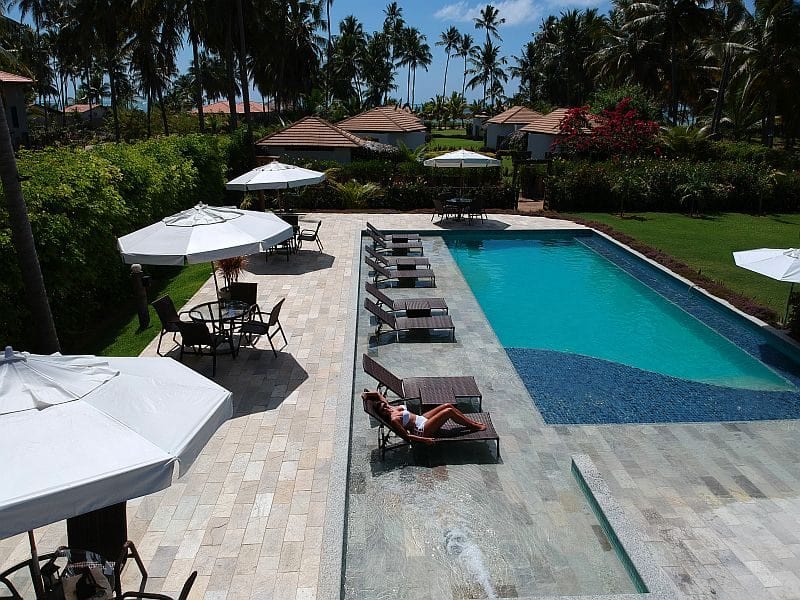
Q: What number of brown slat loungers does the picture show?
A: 8